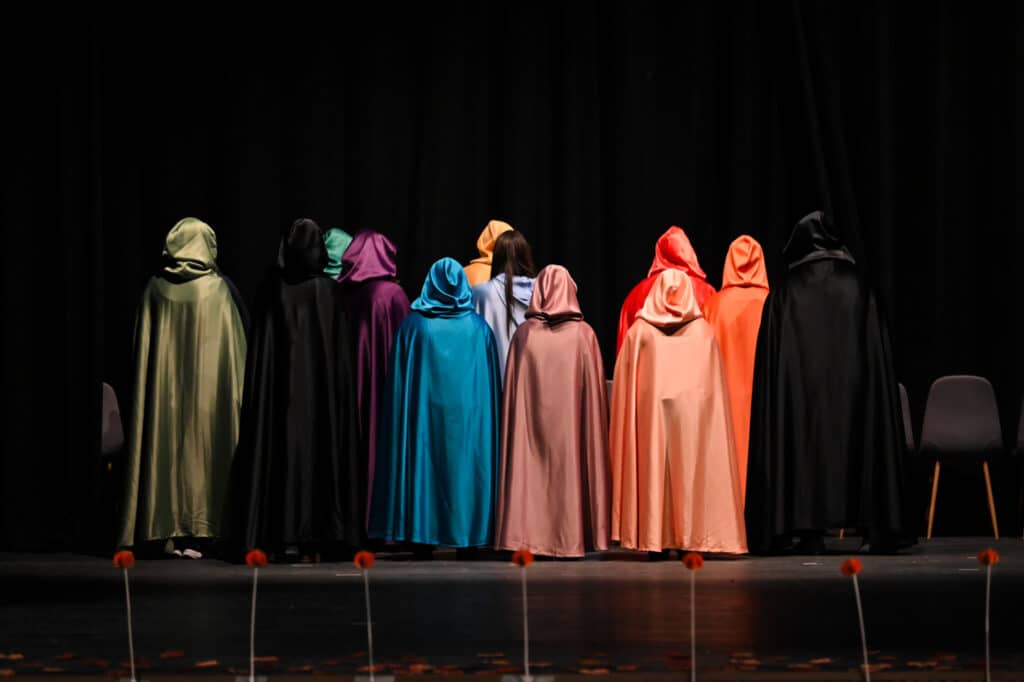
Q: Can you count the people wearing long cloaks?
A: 12